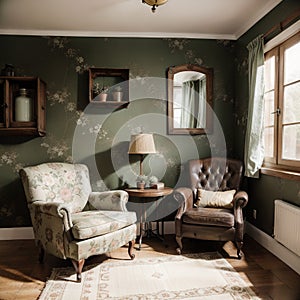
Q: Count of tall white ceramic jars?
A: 1